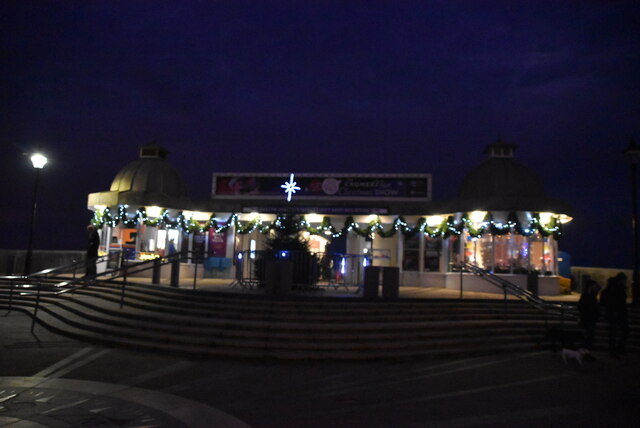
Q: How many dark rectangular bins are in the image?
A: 2